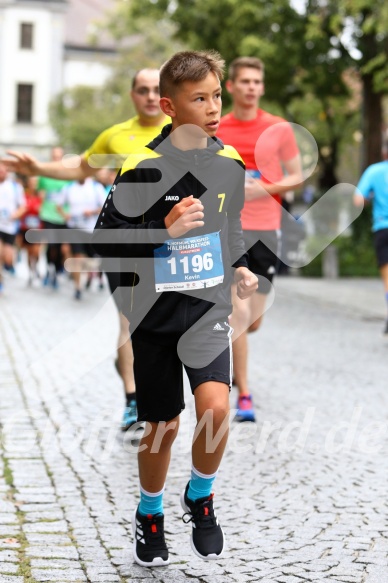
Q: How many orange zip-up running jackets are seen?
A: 0